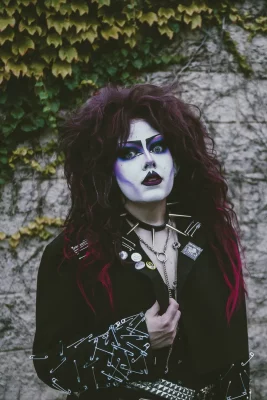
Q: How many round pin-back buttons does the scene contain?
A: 4